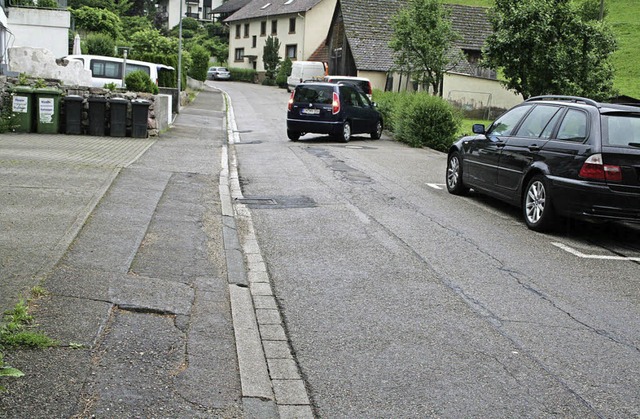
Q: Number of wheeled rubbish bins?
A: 6